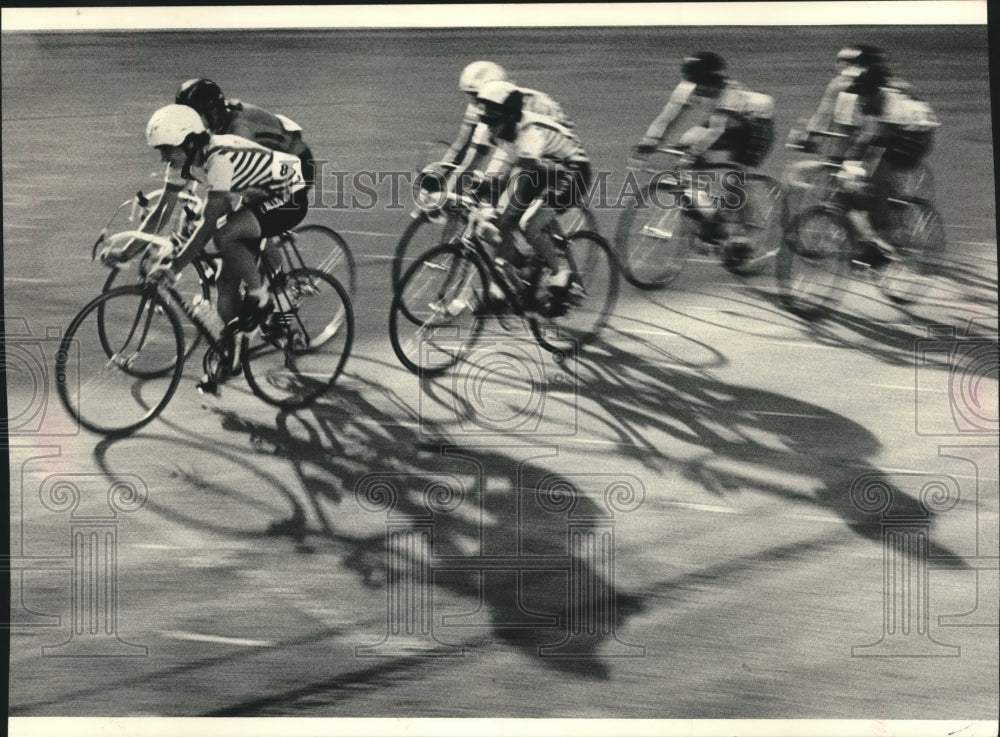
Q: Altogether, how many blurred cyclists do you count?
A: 3